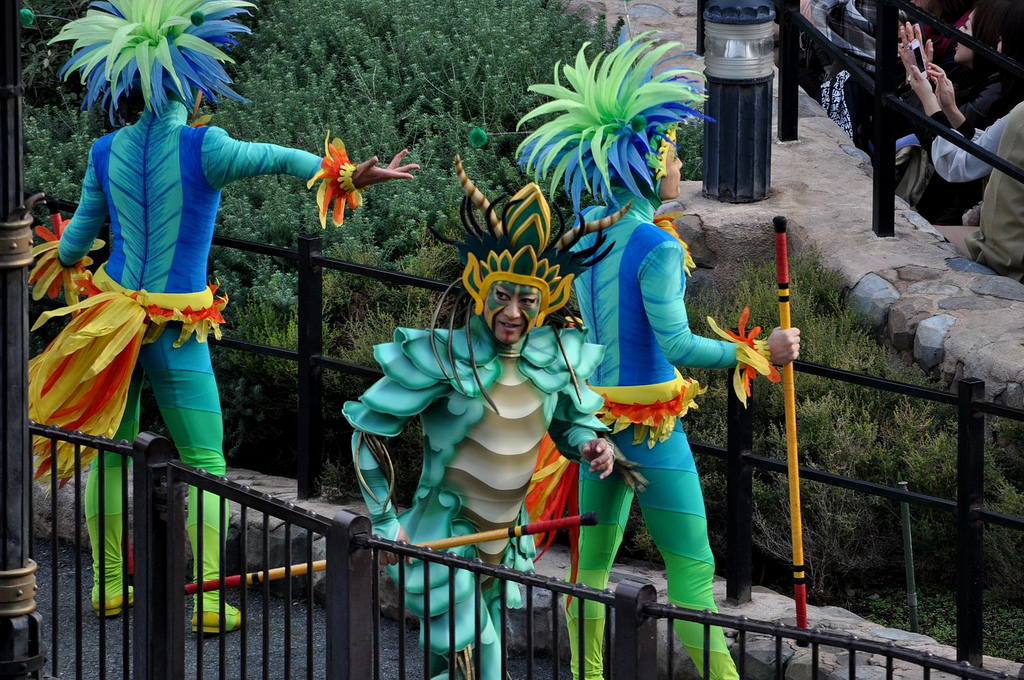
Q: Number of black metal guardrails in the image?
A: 3